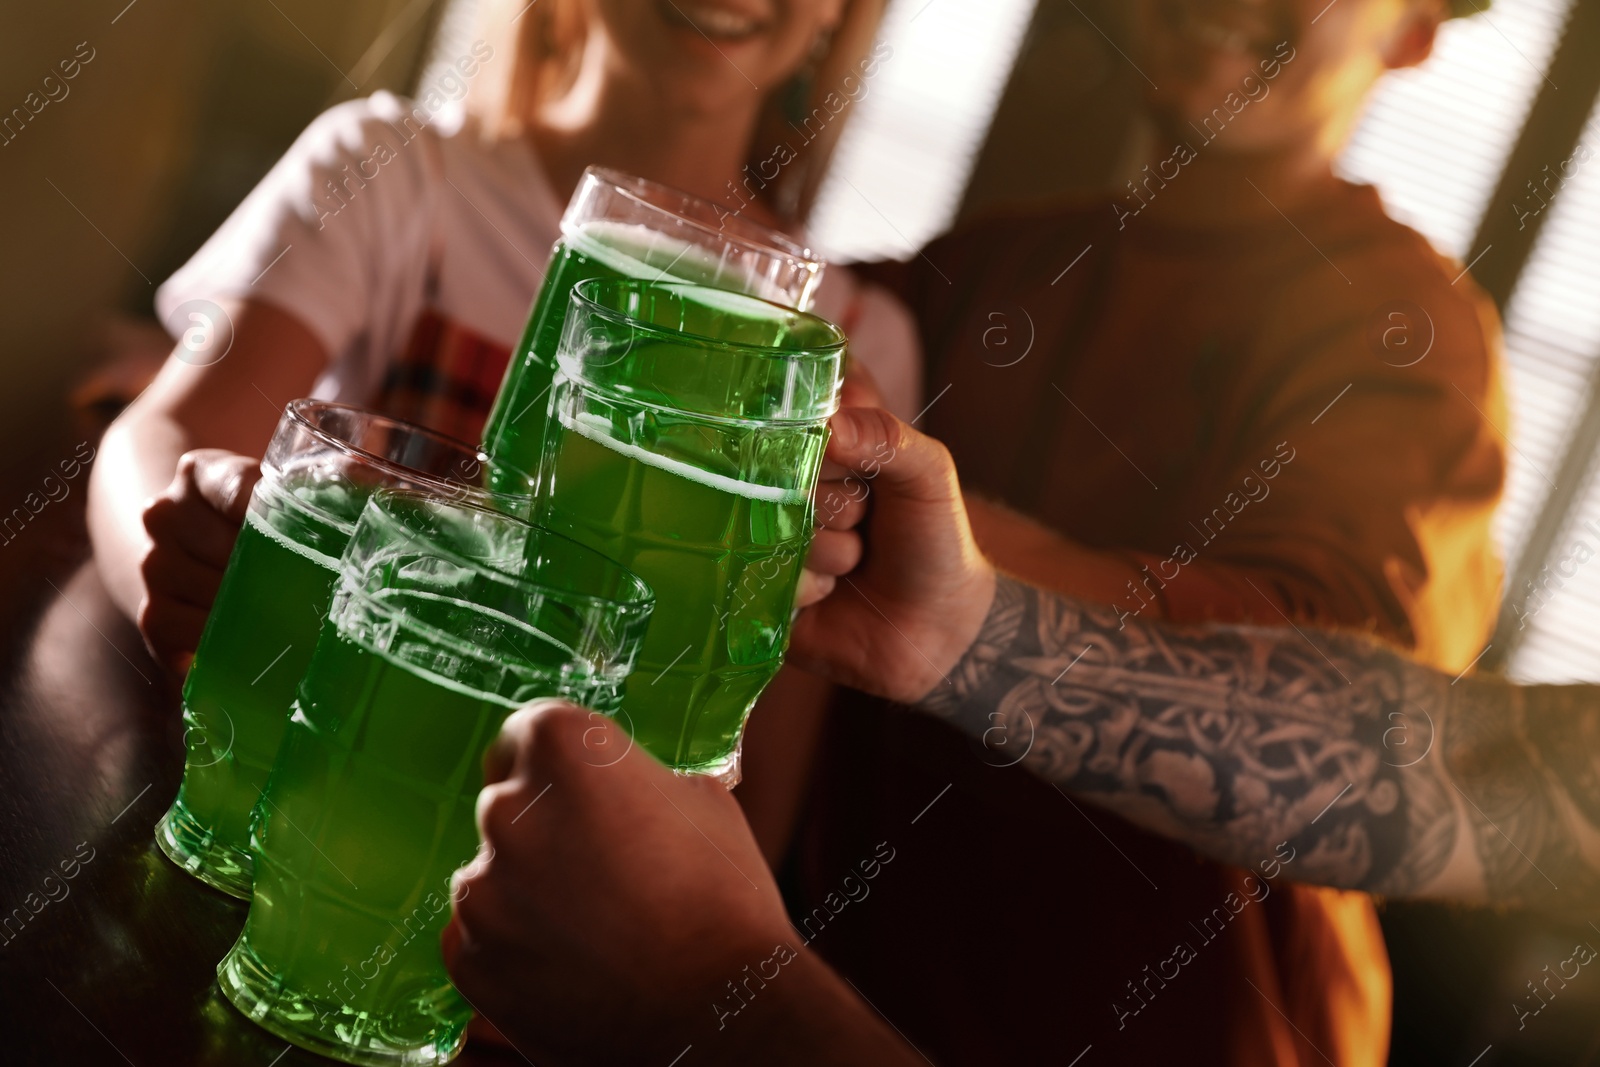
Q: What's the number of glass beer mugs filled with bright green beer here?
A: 4